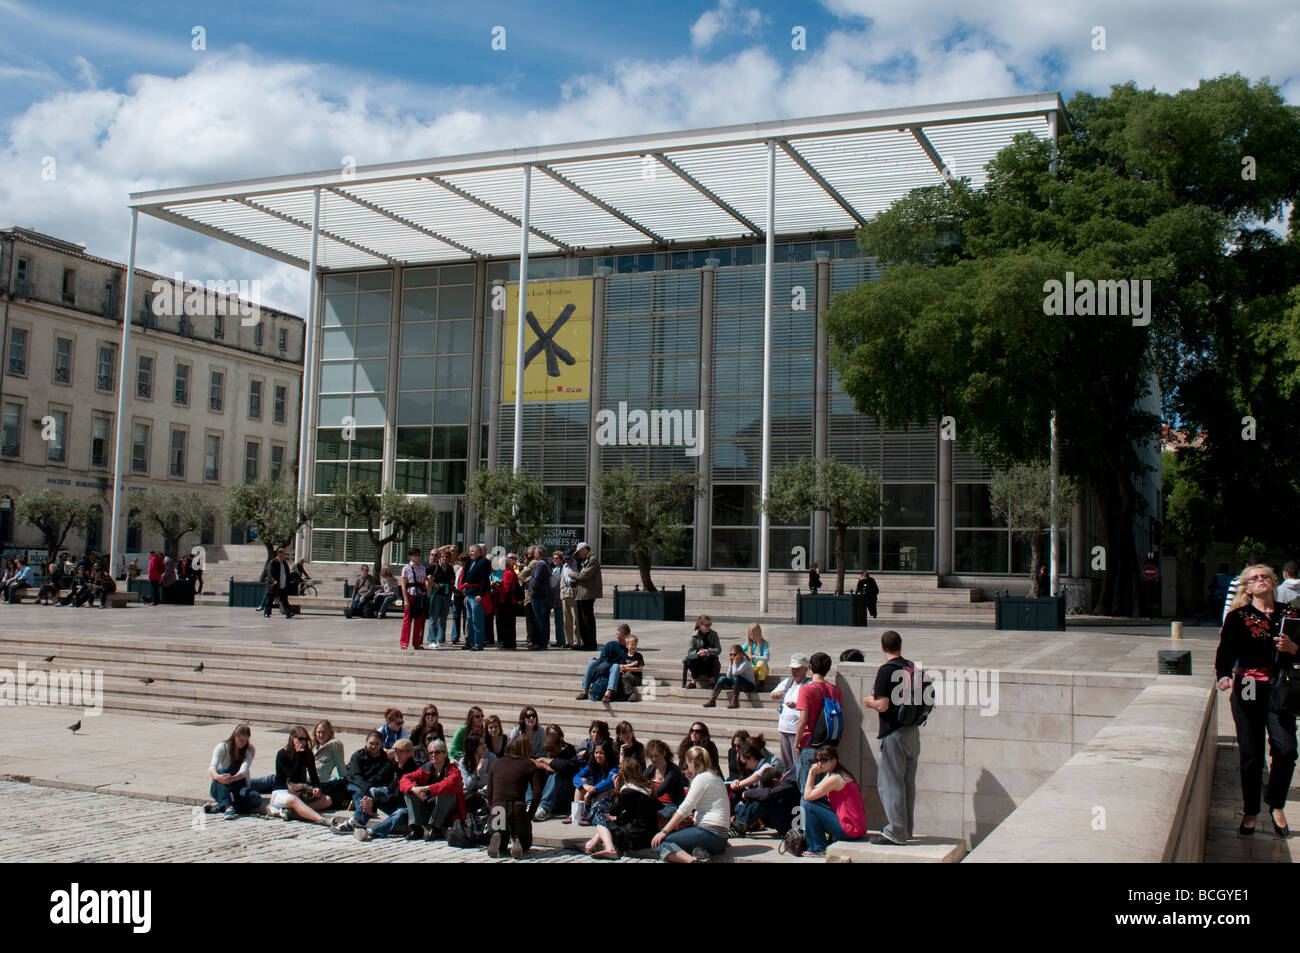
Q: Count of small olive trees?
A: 8